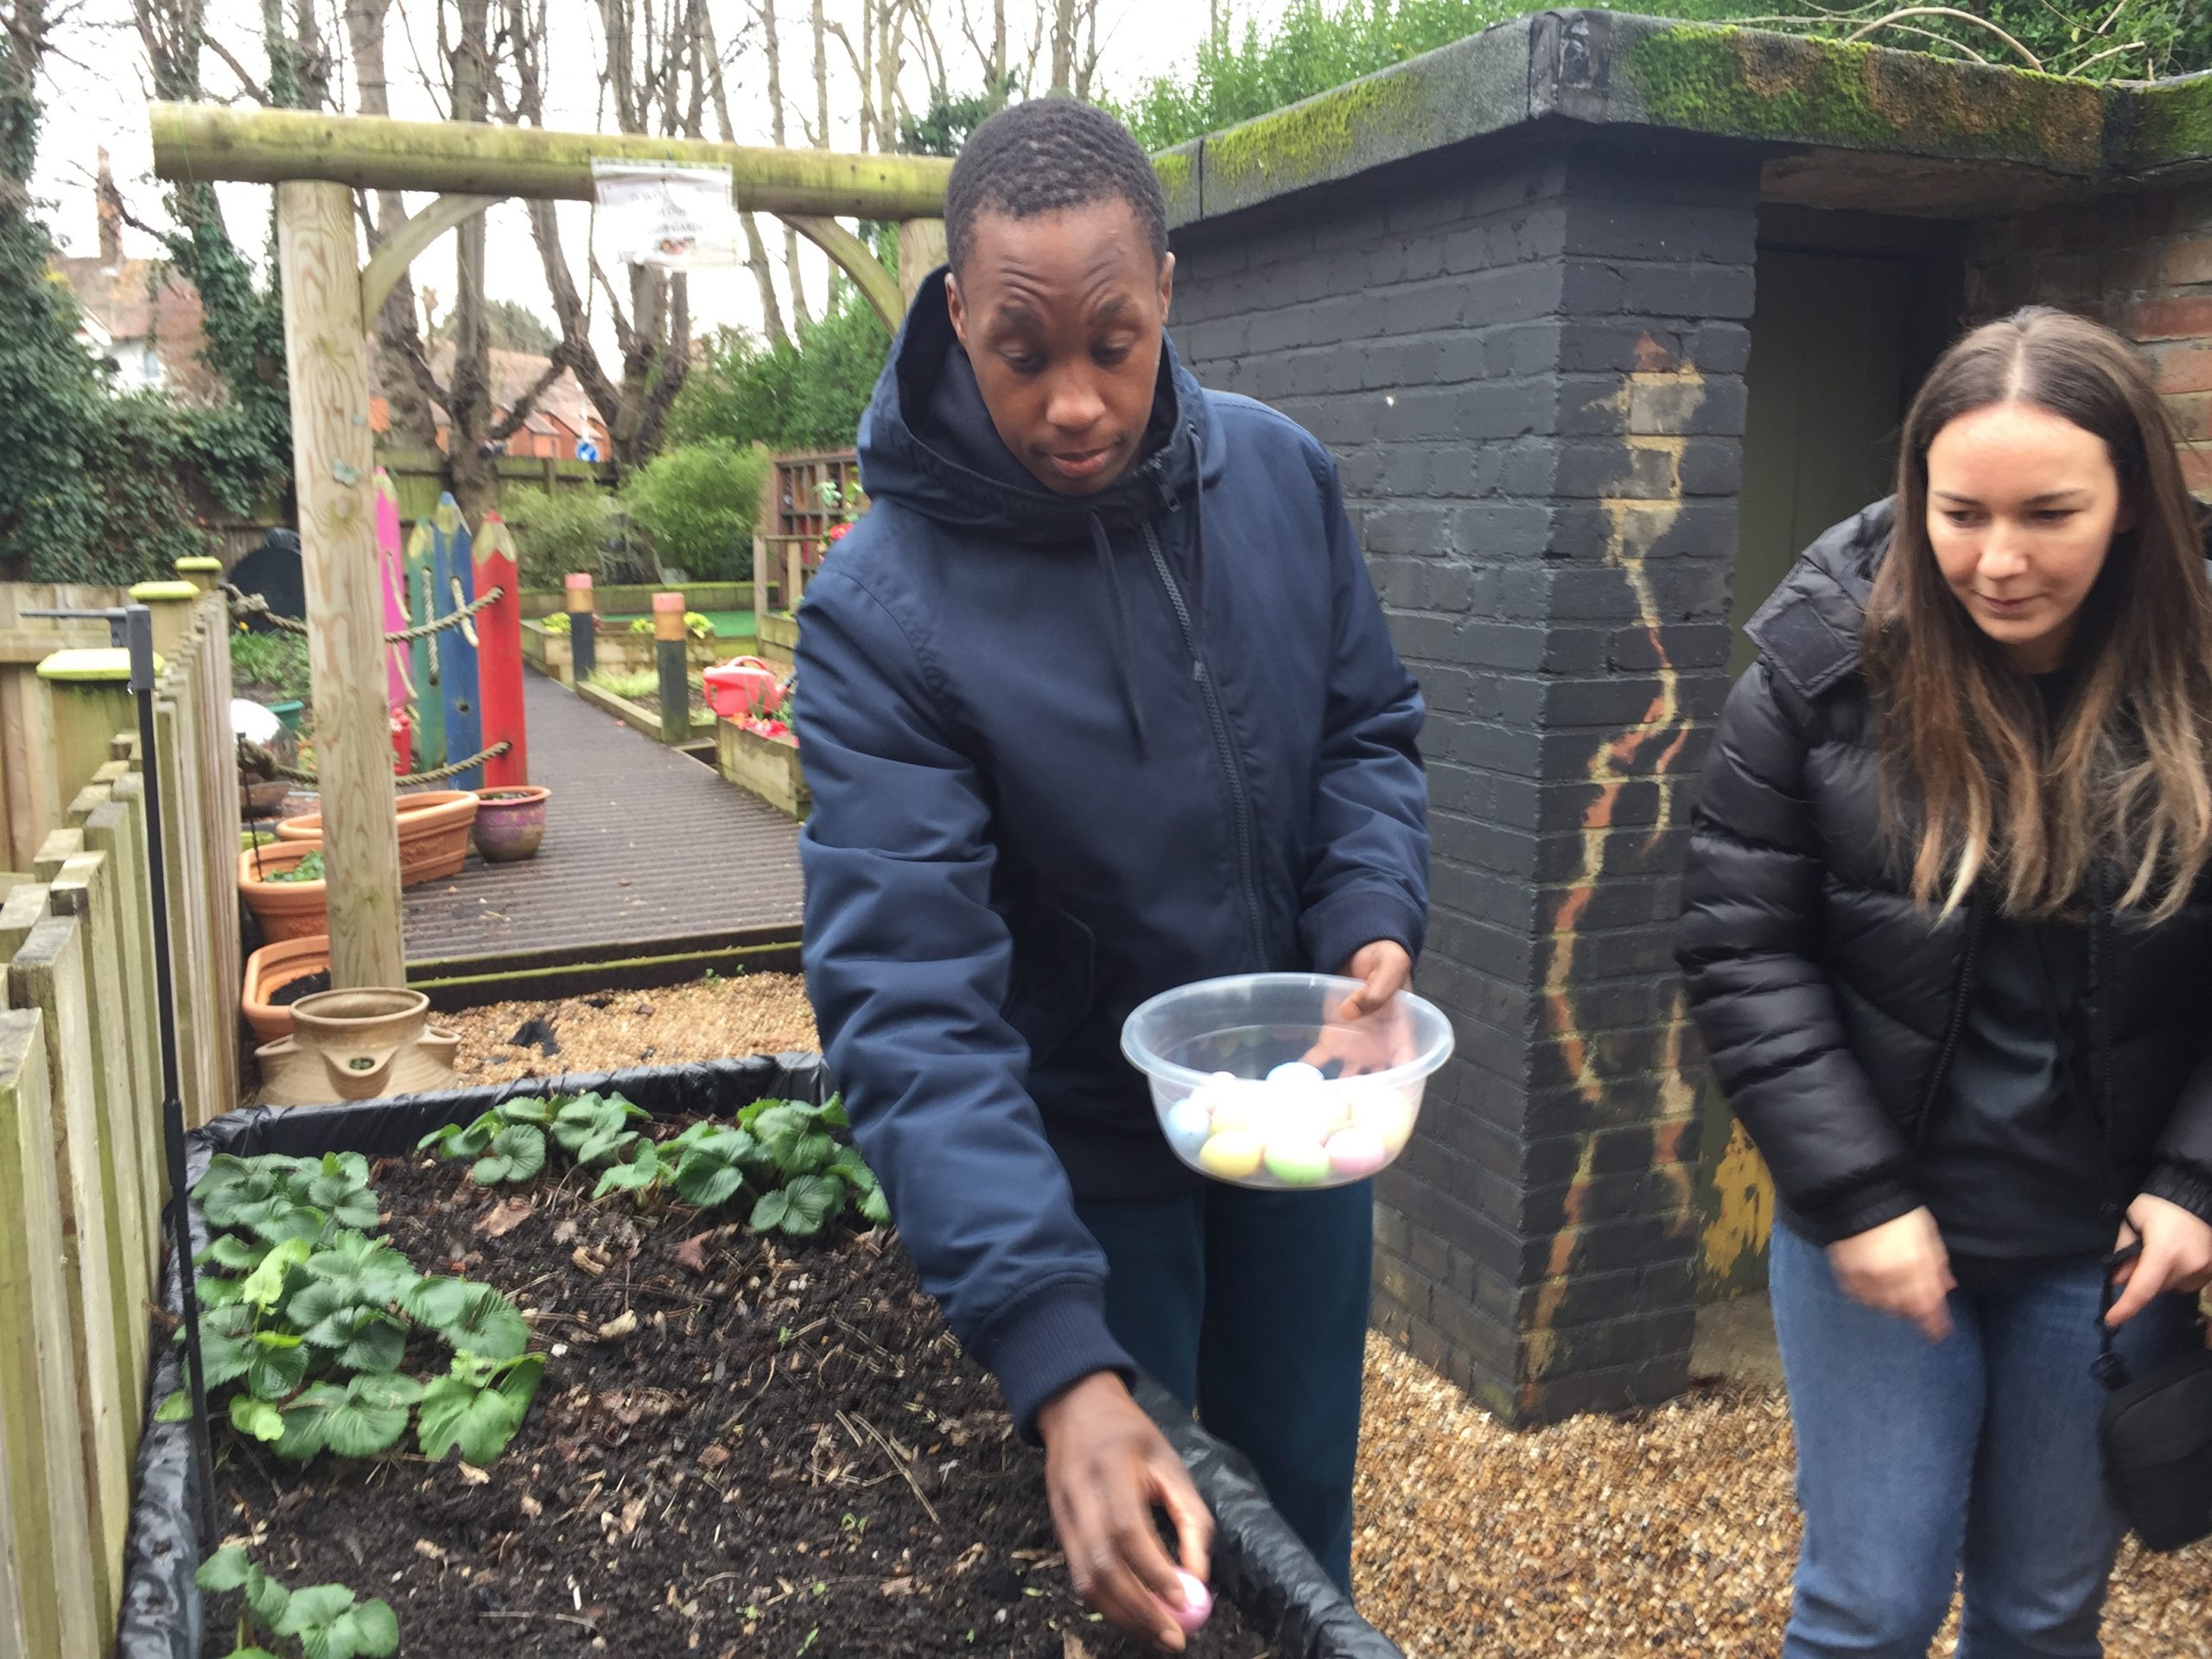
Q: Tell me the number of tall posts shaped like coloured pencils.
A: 4